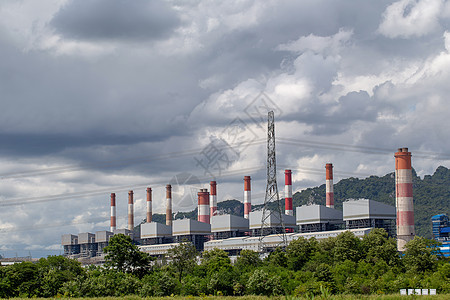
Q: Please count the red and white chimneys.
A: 10